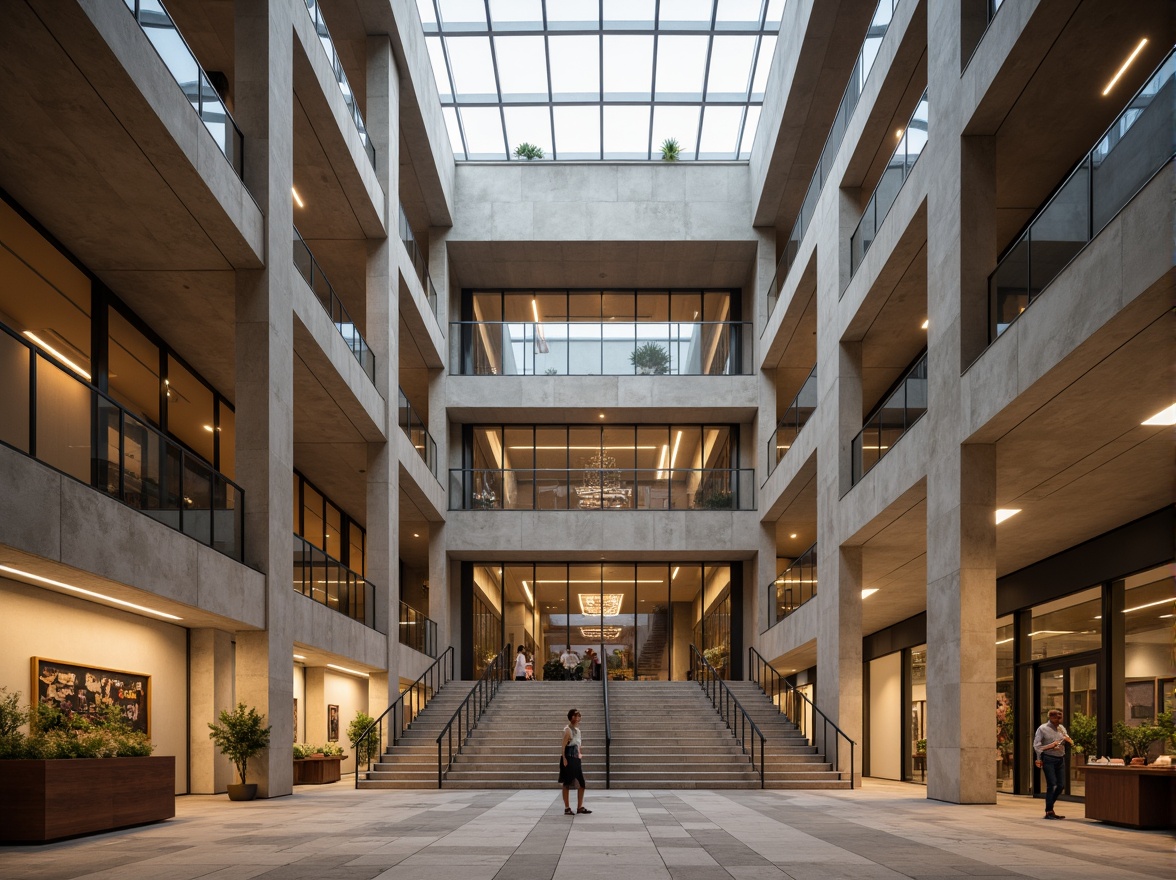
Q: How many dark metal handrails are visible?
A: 5